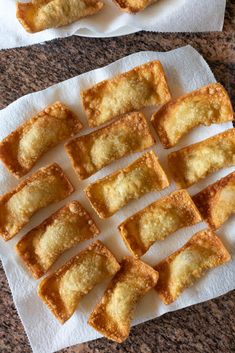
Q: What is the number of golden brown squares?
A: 15